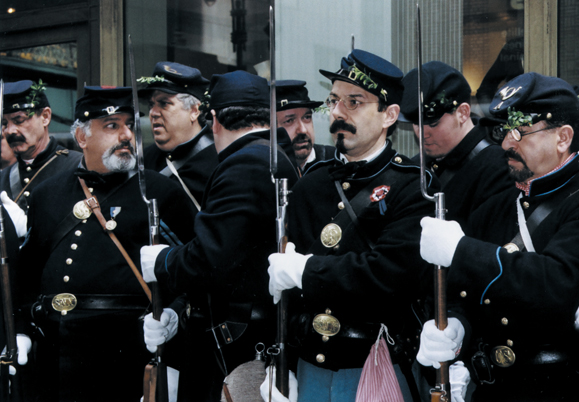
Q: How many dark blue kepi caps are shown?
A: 8